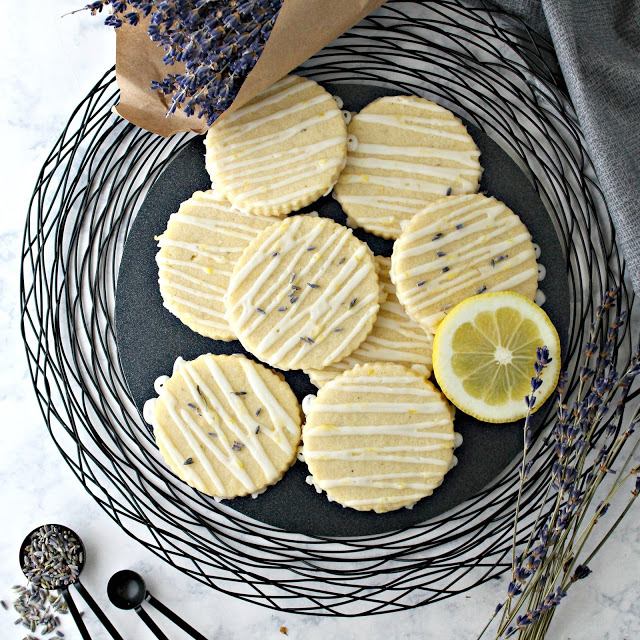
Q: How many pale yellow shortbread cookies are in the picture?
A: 8